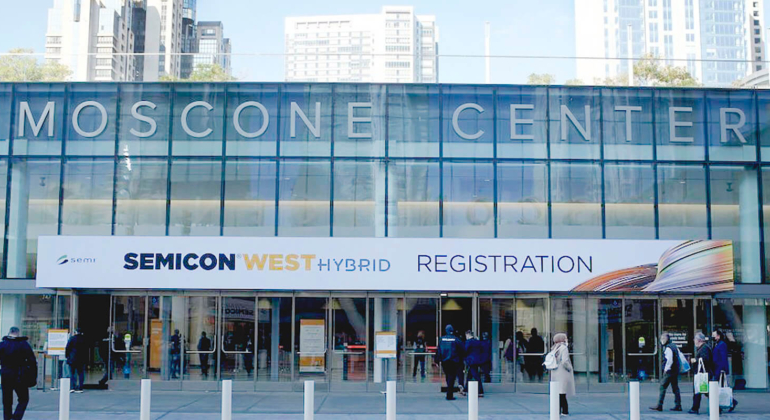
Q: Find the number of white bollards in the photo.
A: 9